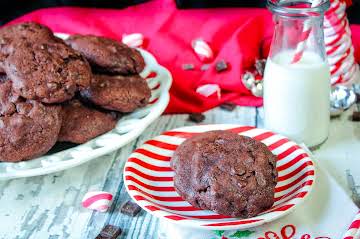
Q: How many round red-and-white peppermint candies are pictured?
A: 4